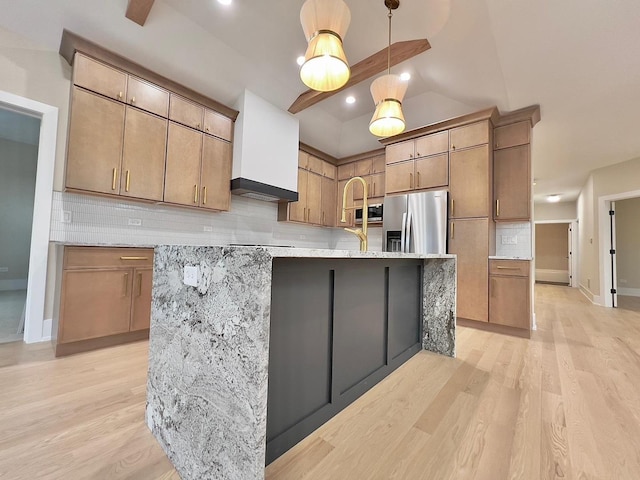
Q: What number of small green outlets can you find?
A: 0